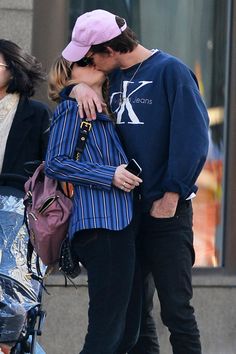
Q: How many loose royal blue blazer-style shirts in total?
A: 1